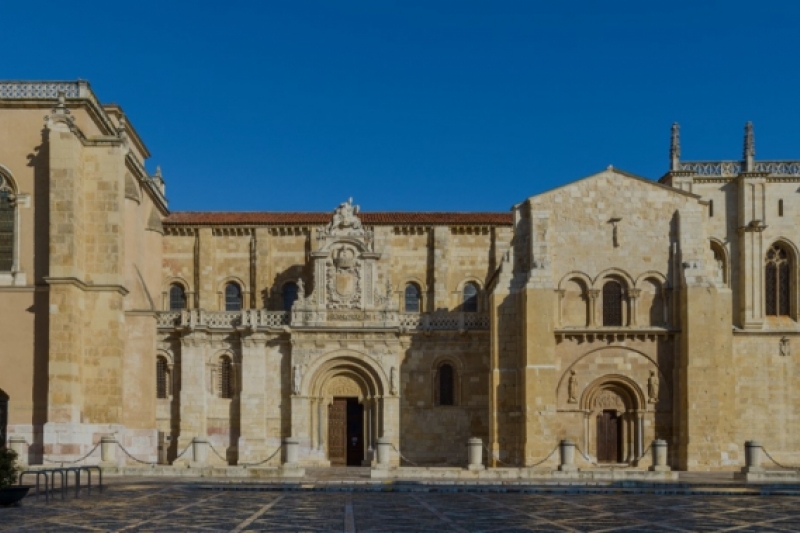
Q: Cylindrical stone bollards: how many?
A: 9